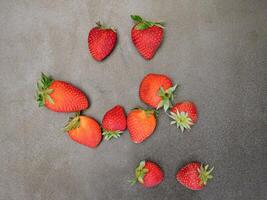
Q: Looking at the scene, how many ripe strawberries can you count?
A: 10